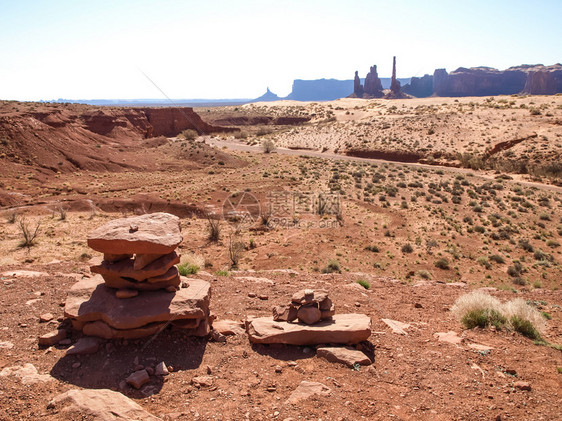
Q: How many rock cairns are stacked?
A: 2